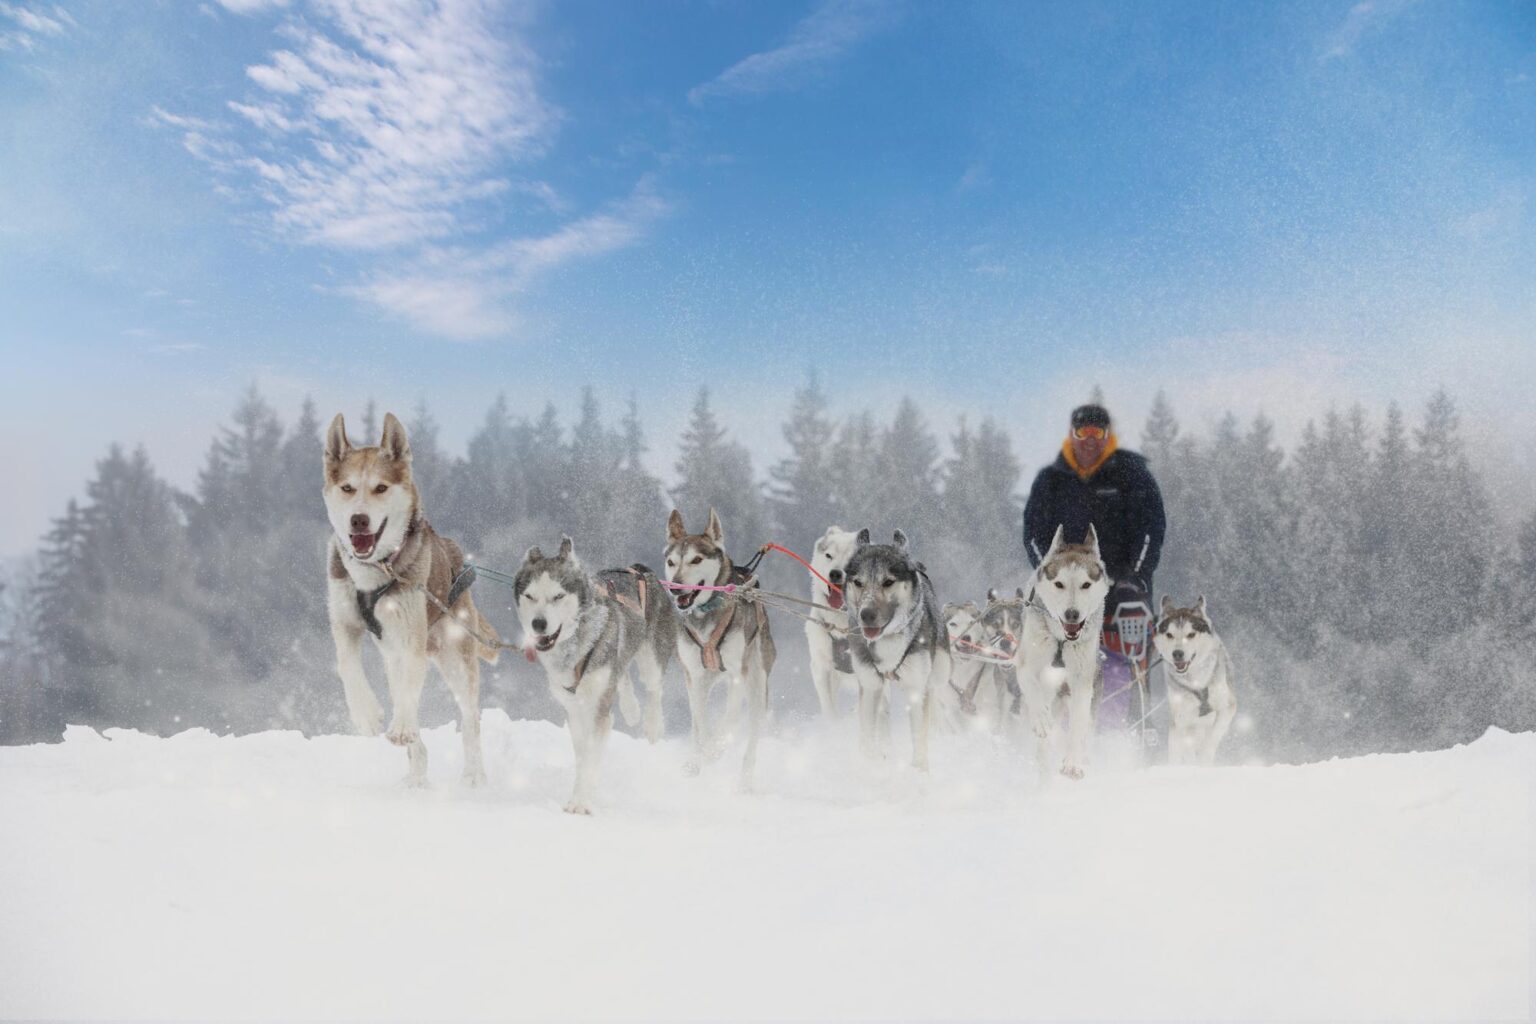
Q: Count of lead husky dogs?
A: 2